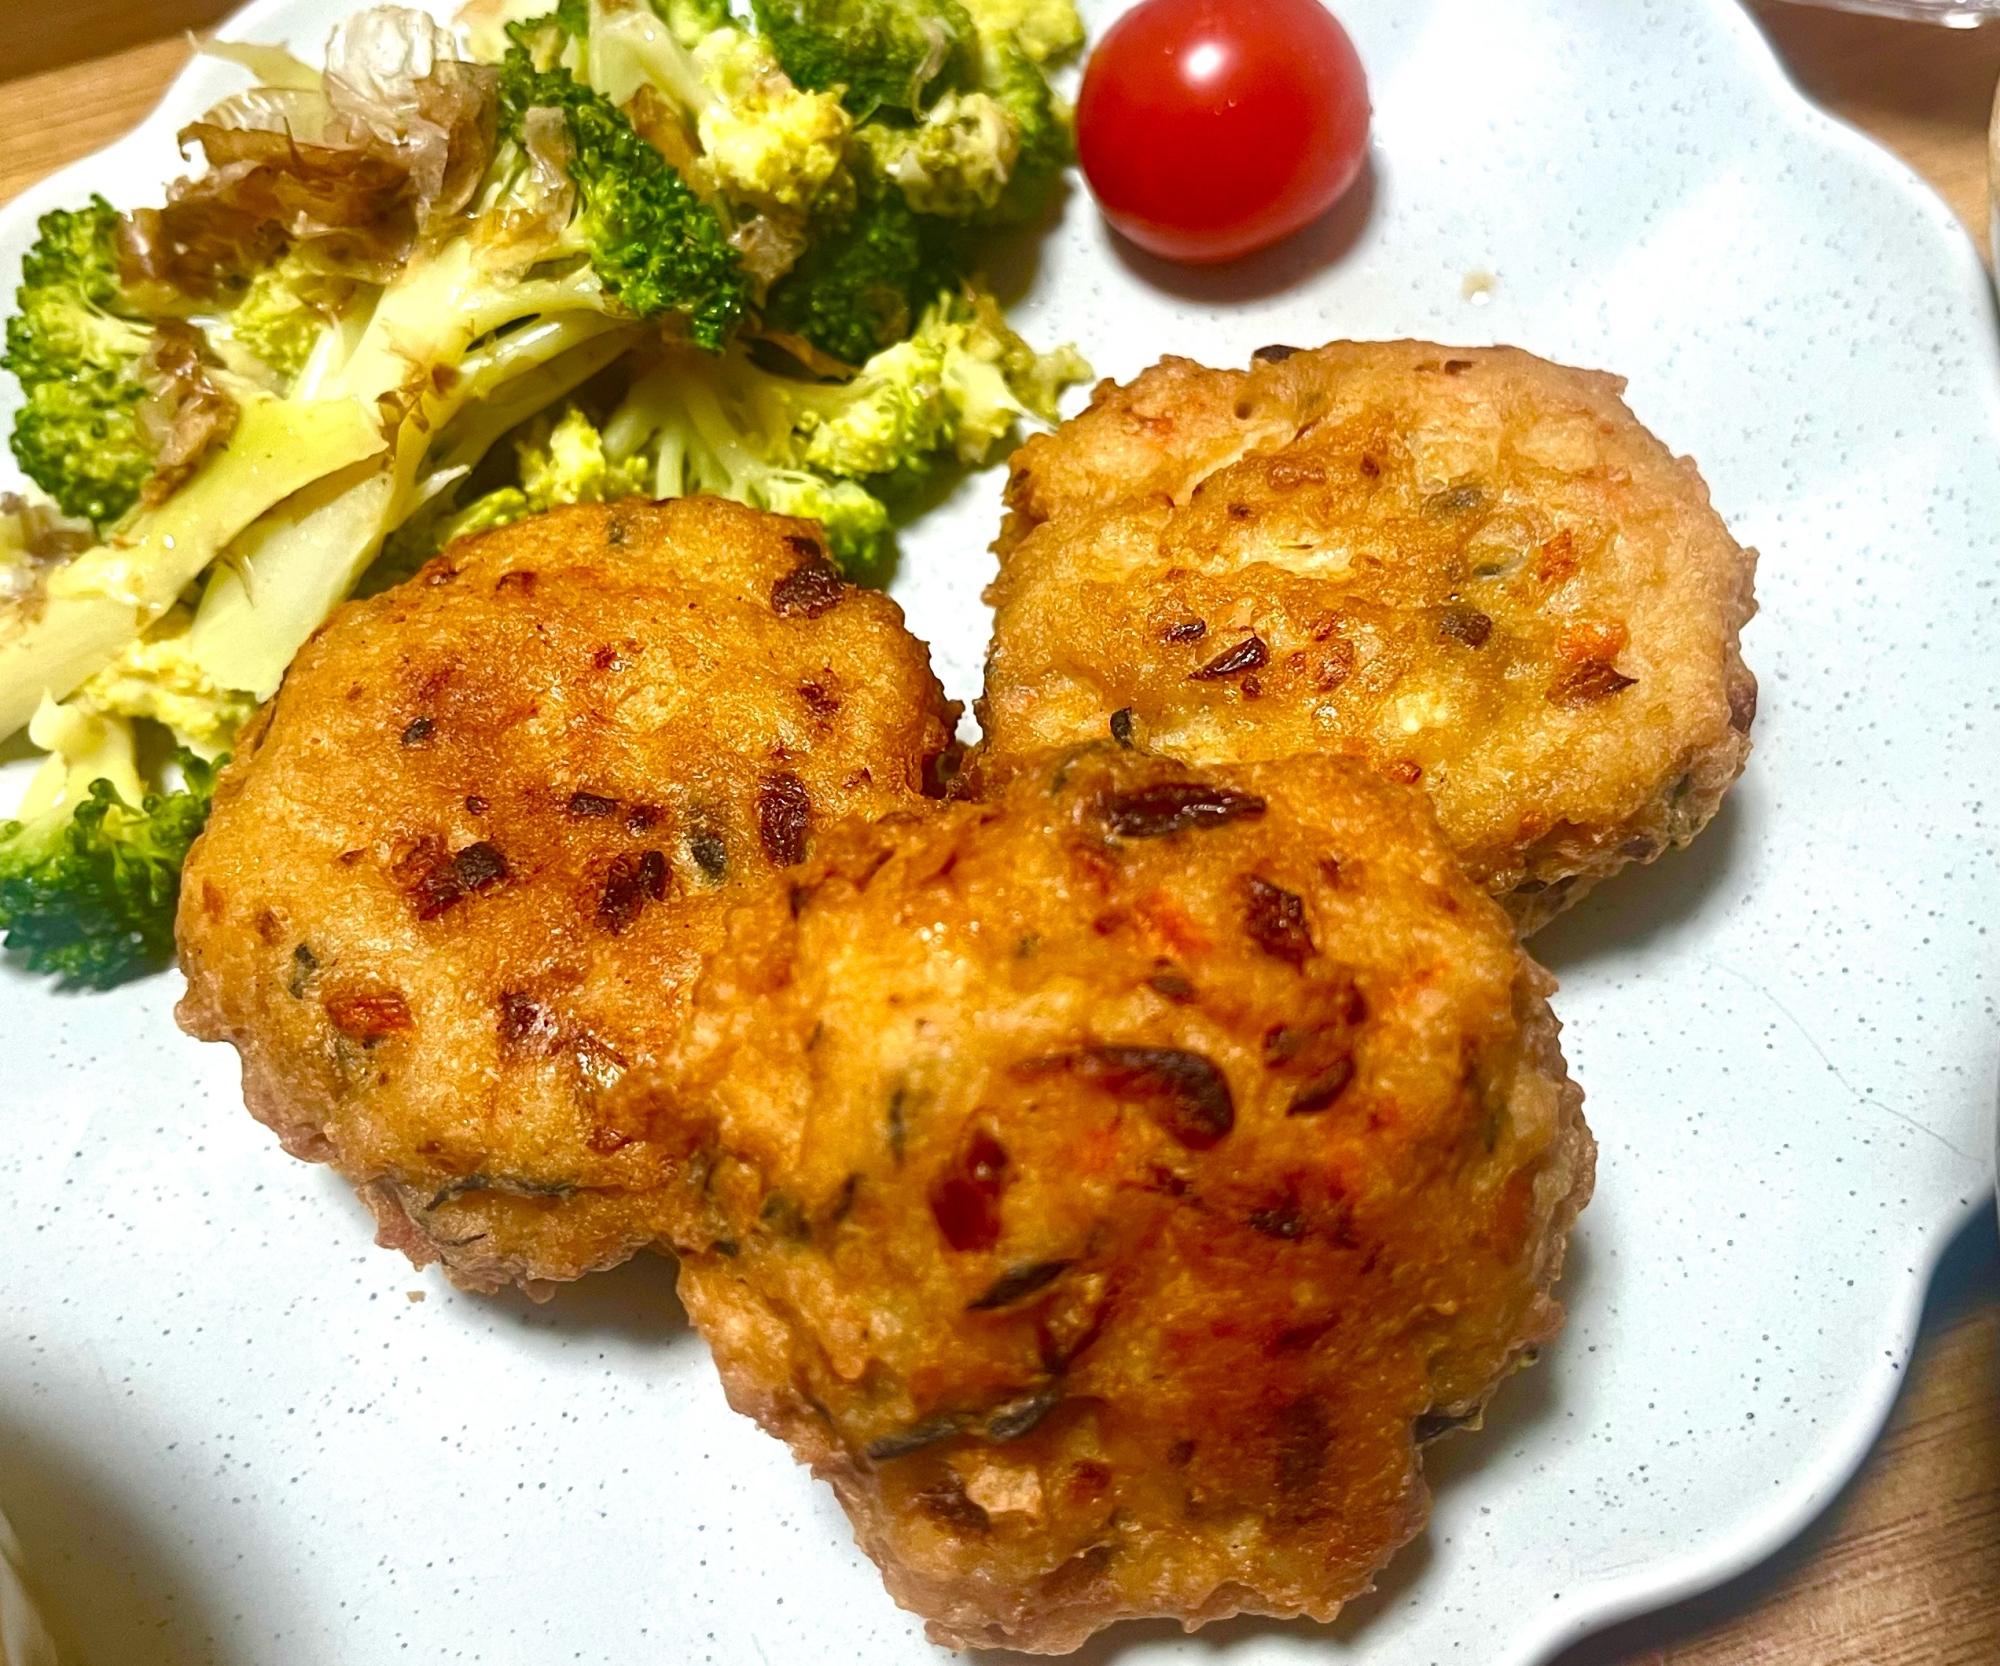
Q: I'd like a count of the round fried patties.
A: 3